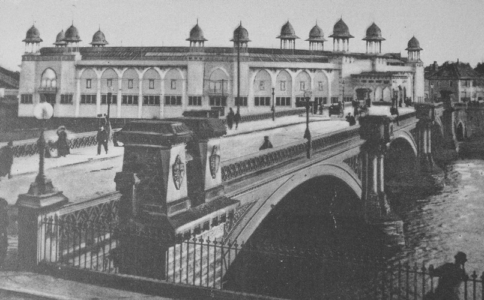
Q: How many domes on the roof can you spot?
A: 11